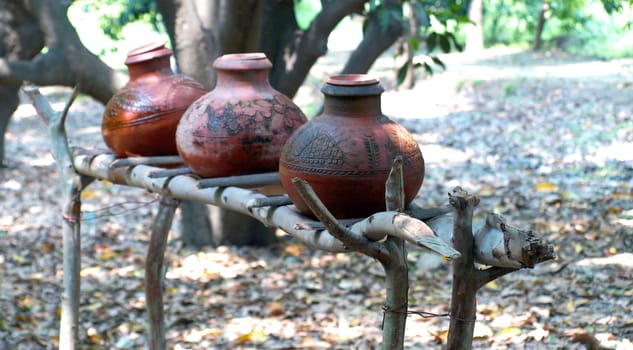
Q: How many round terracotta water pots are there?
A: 3